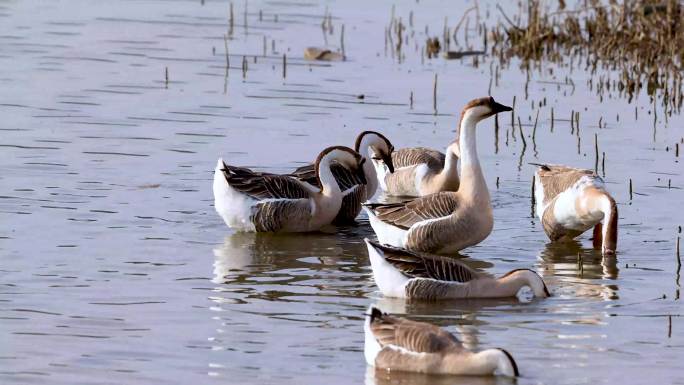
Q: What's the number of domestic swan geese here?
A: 7